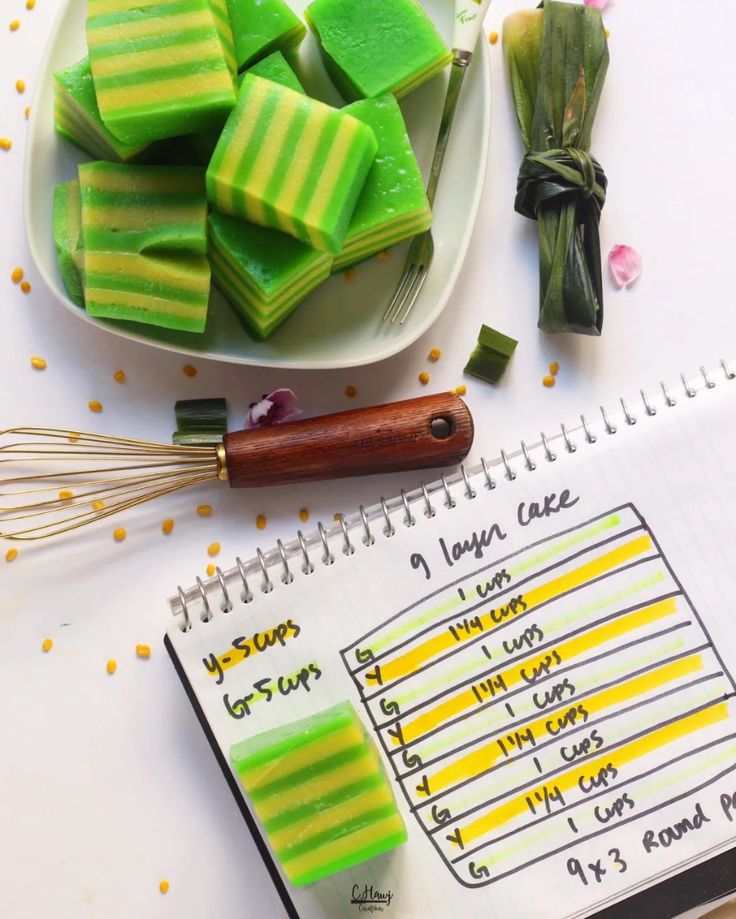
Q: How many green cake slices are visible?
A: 11